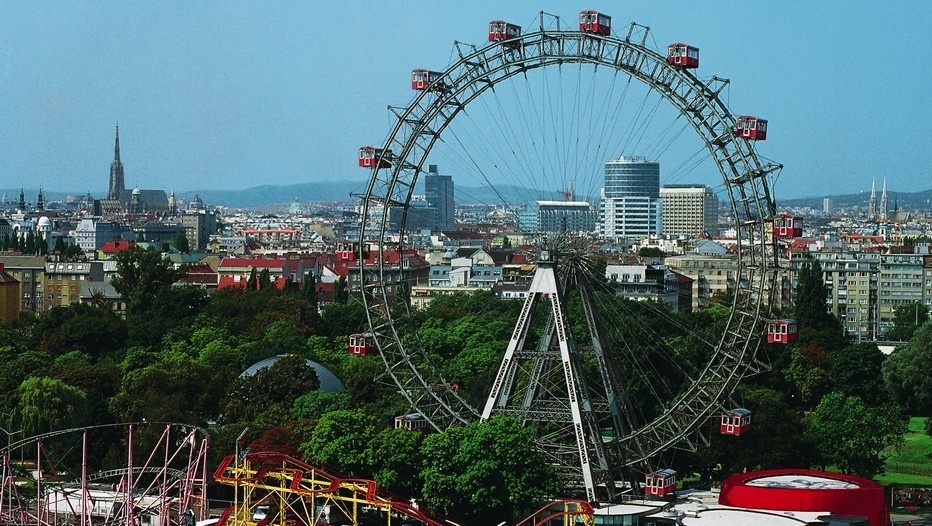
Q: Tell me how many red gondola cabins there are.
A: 13